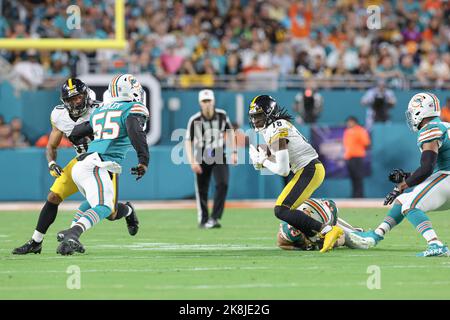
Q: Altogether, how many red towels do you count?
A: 0